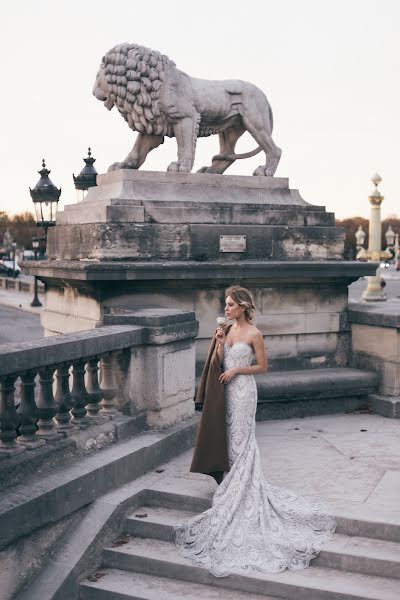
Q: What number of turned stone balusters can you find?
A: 7